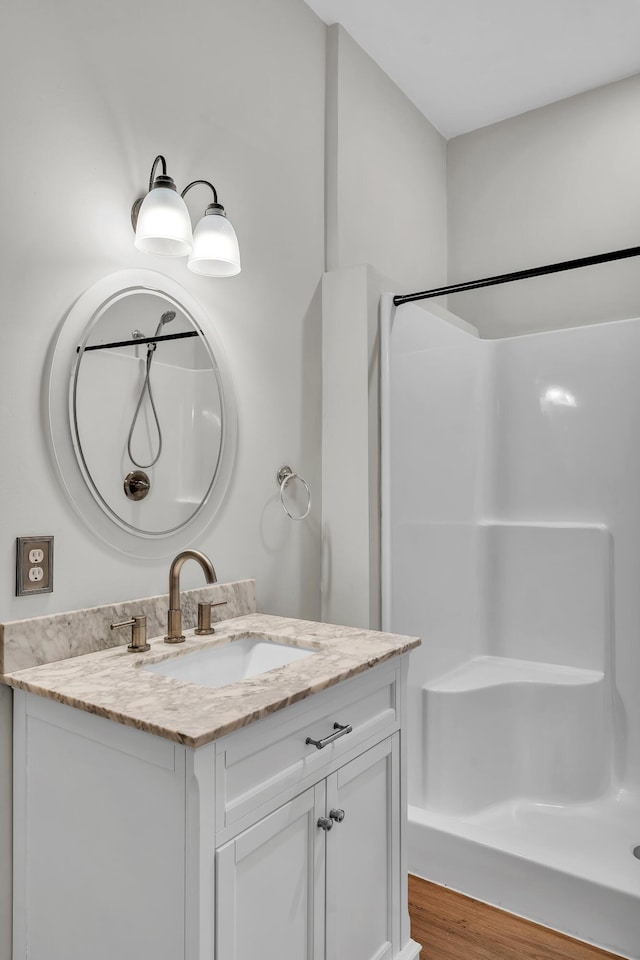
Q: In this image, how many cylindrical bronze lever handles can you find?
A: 2